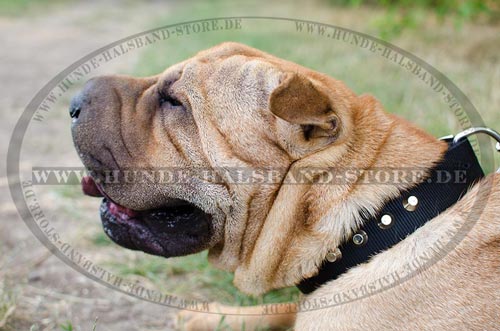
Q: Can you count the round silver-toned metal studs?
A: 4